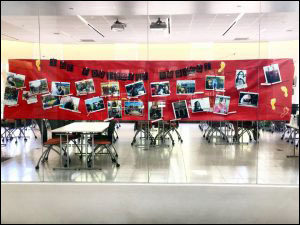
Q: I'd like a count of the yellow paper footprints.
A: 4